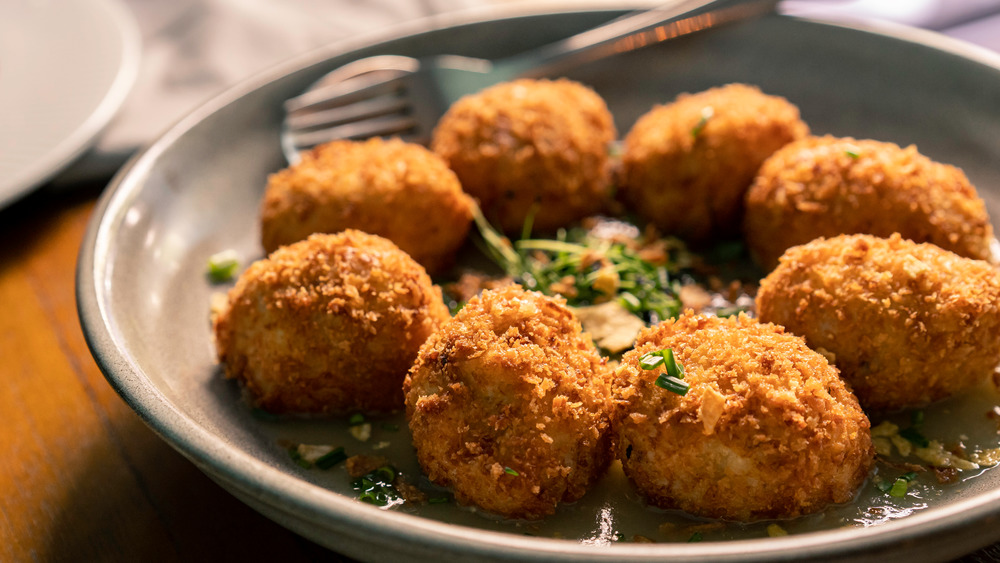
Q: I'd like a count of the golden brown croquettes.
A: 8